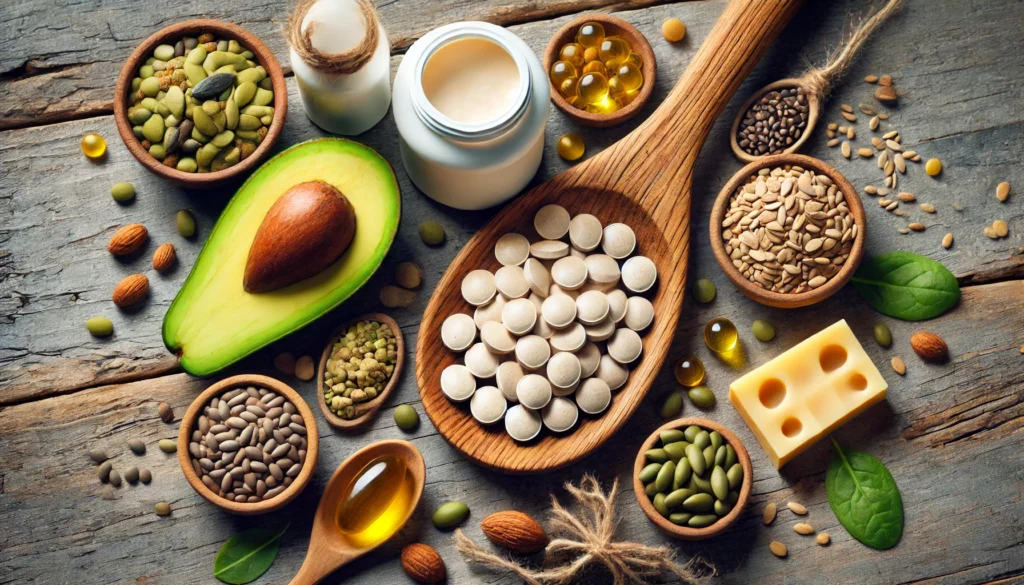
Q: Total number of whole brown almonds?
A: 6